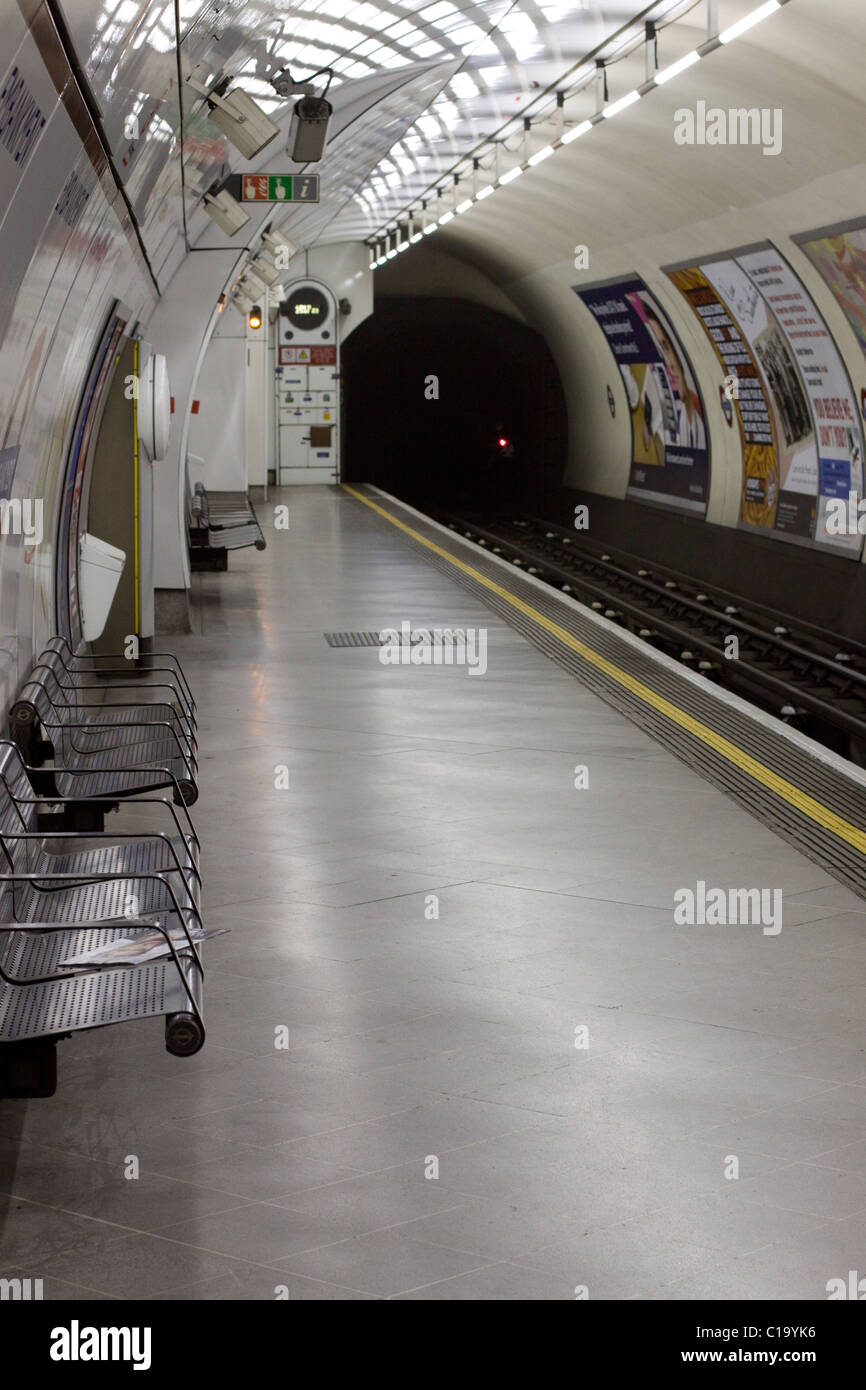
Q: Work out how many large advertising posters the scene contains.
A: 5